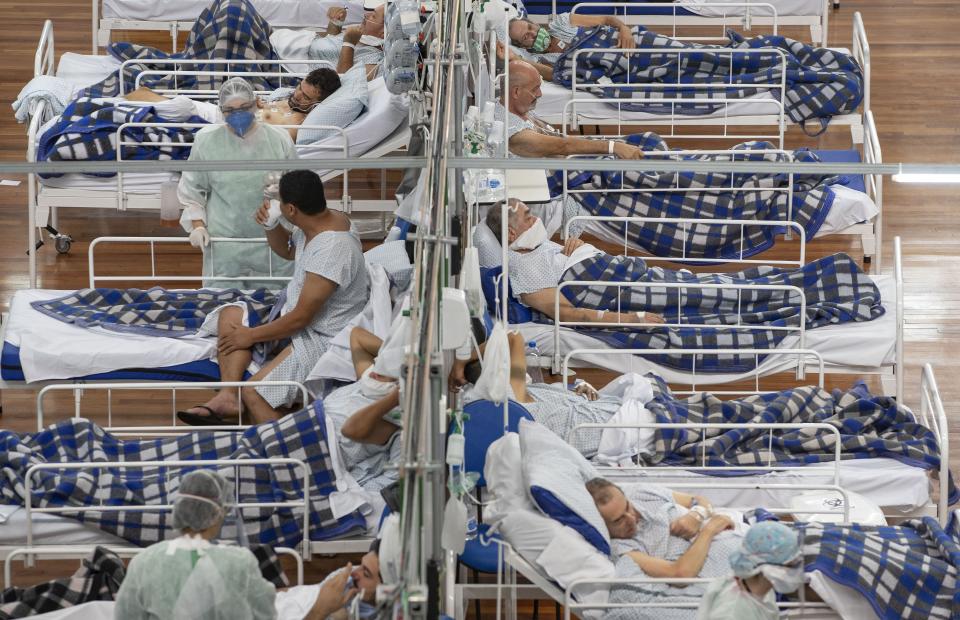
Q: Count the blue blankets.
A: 9